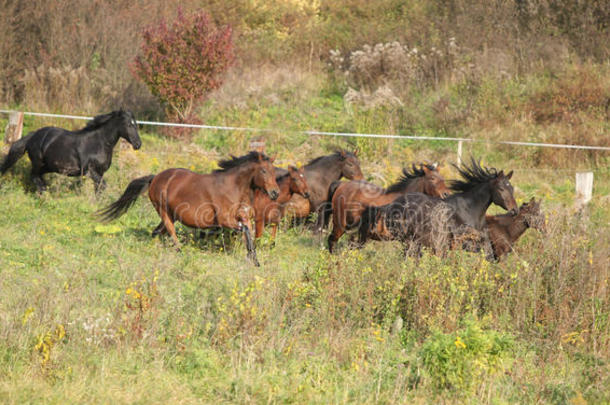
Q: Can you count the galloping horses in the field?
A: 7